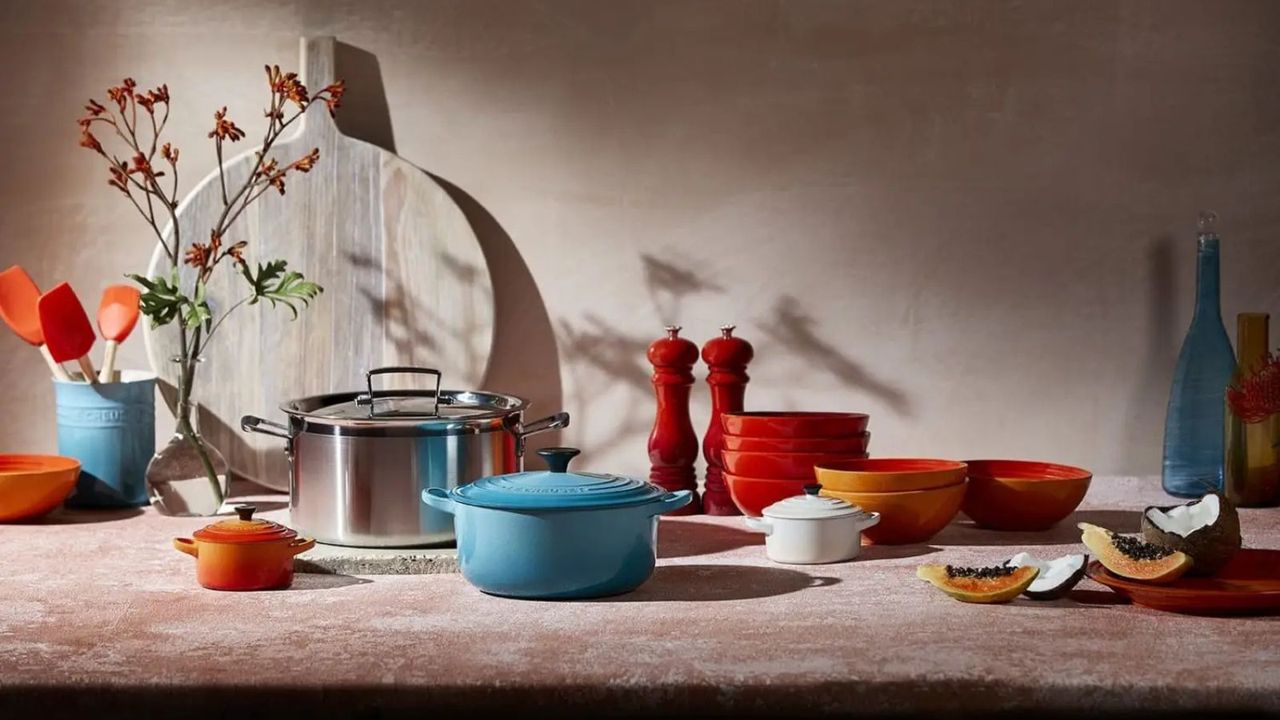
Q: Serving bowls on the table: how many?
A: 8